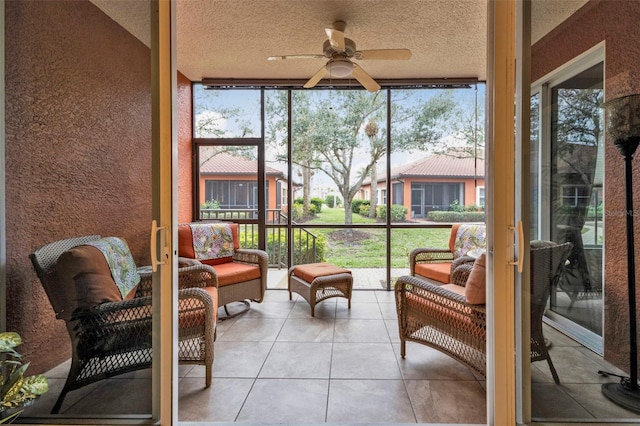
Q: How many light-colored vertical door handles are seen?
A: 2